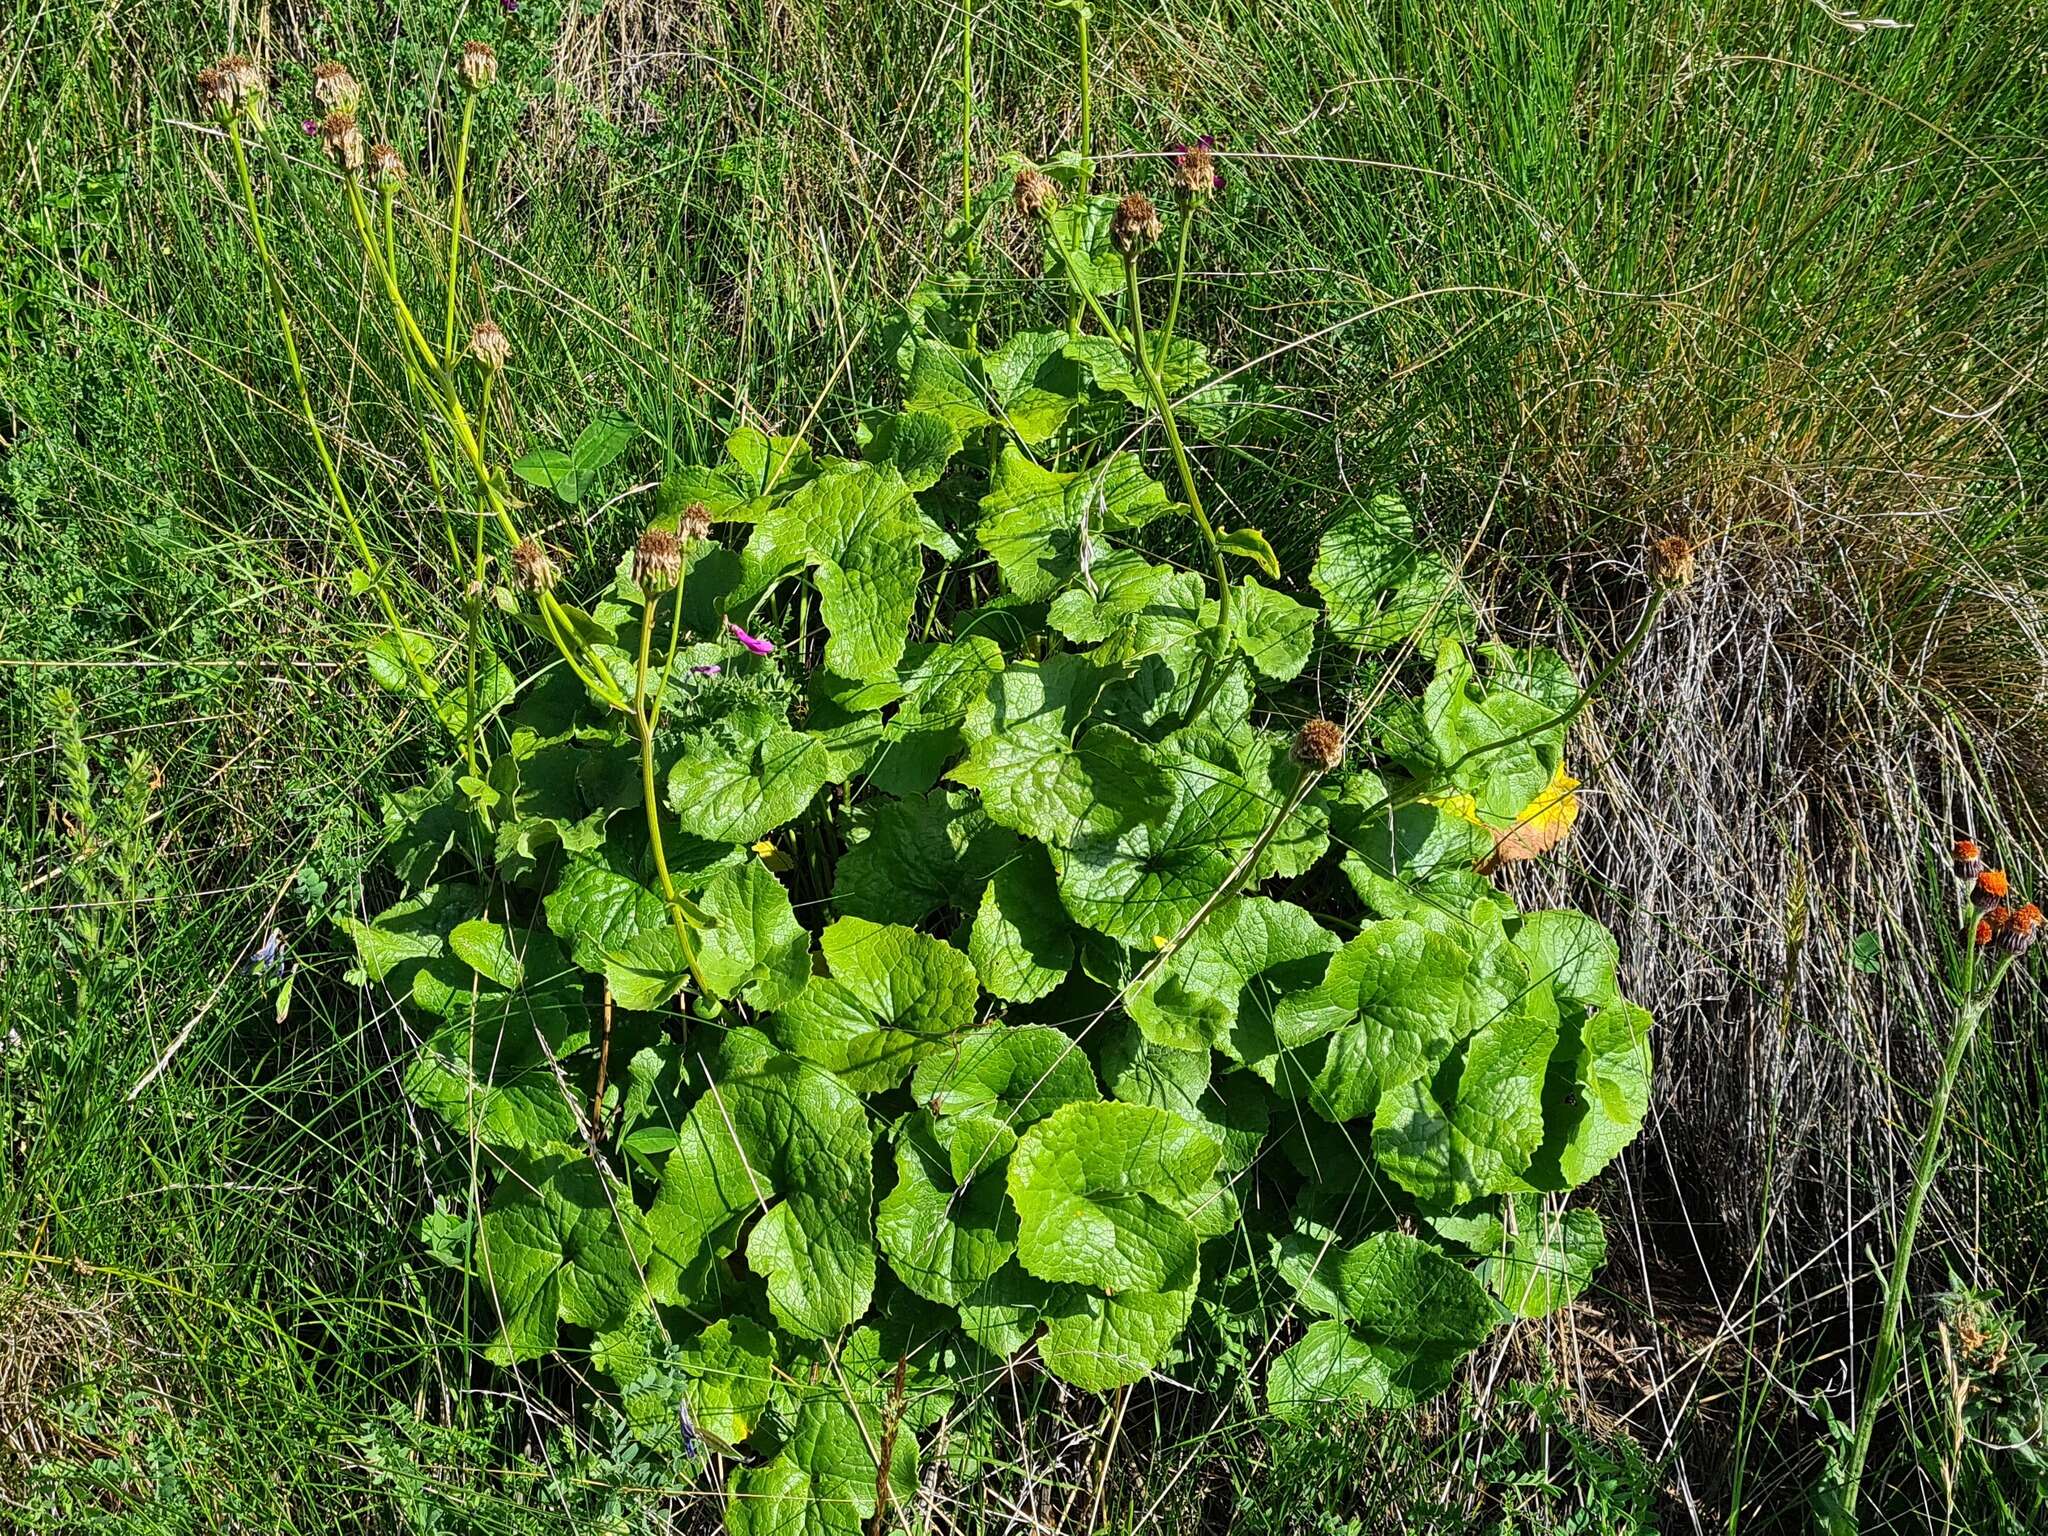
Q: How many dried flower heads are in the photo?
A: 15